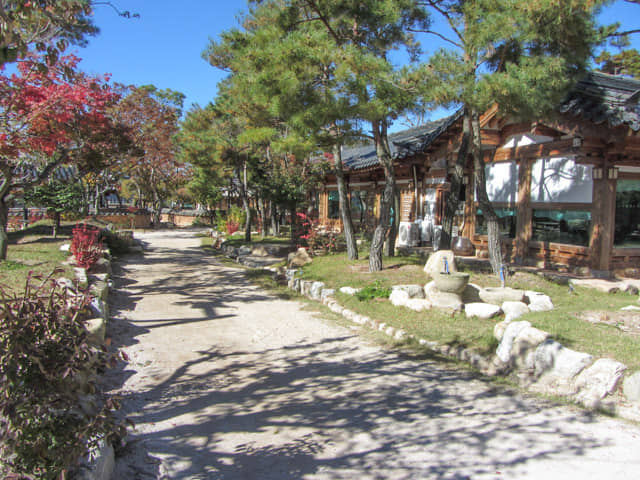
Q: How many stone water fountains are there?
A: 2